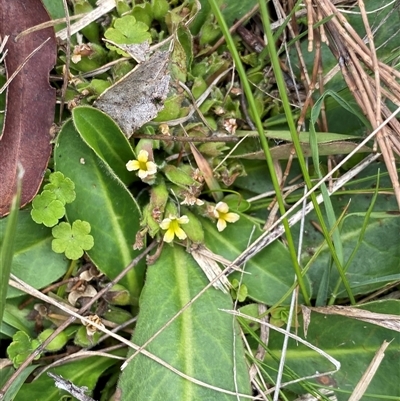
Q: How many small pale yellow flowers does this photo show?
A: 3